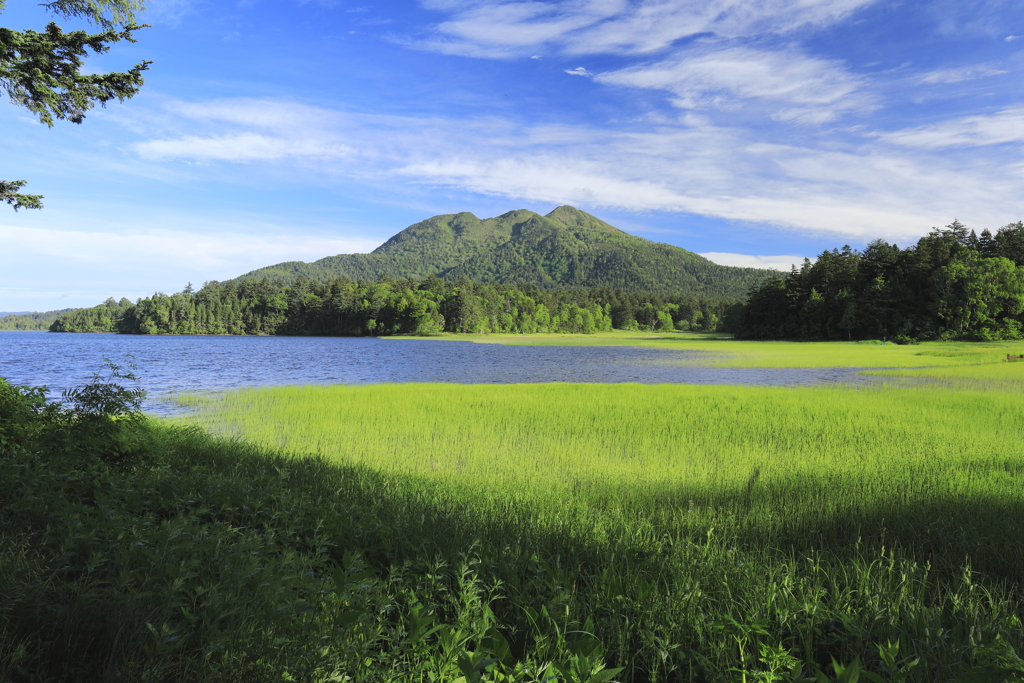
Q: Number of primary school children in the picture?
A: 0